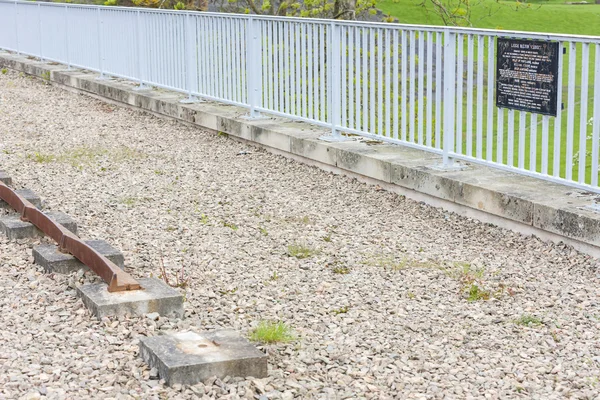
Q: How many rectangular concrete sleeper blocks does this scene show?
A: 6